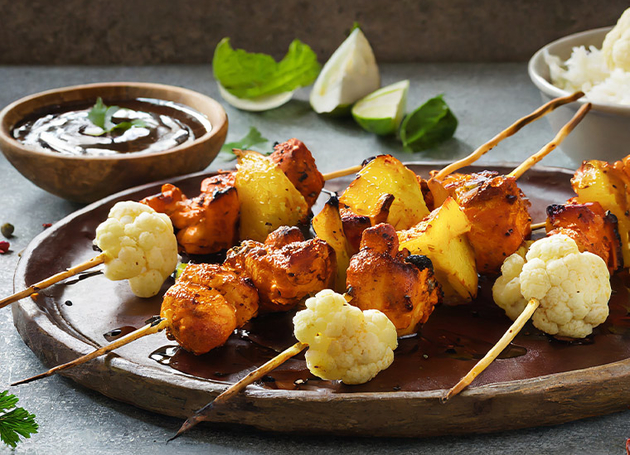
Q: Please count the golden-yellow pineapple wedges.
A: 5